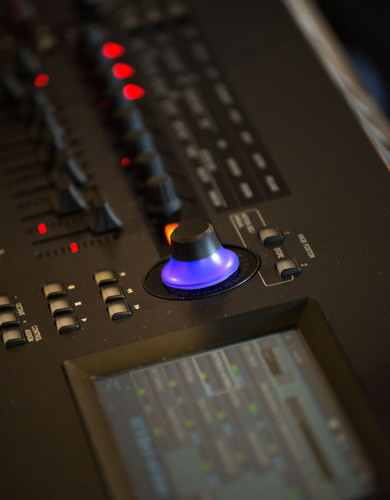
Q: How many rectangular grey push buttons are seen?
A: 11